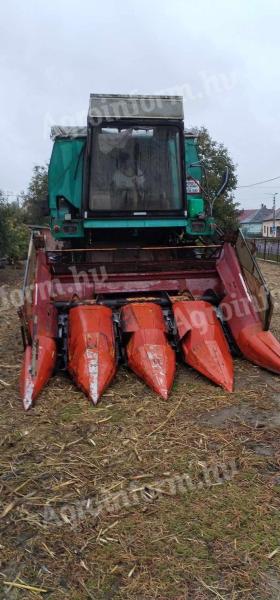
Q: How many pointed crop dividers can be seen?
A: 5